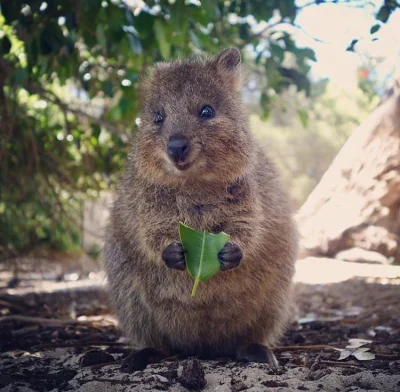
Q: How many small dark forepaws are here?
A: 2